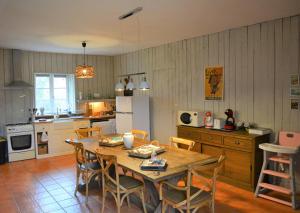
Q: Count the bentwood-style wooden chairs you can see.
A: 6